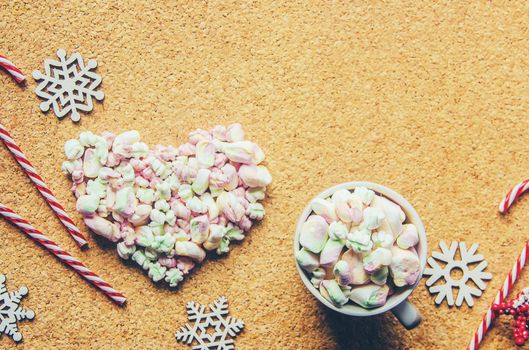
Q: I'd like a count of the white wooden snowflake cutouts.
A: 4